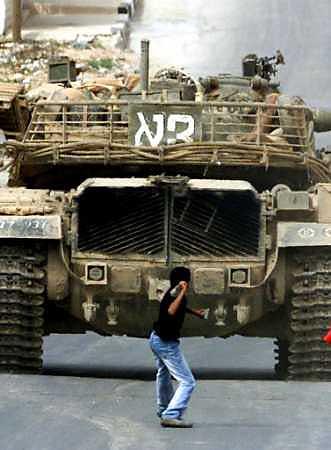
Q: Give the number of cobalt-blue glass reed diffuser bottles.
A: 0